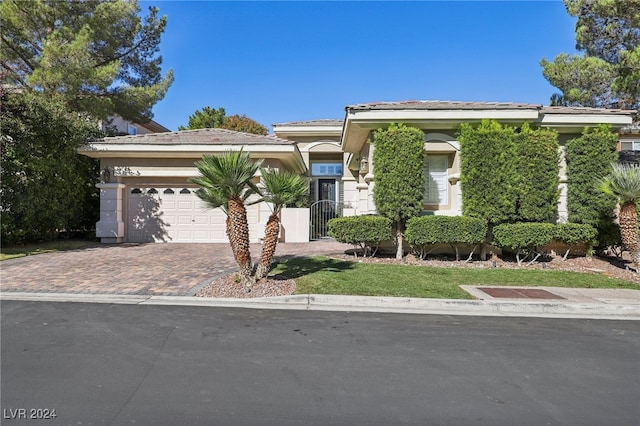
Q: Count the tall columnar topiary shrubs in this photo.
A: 4